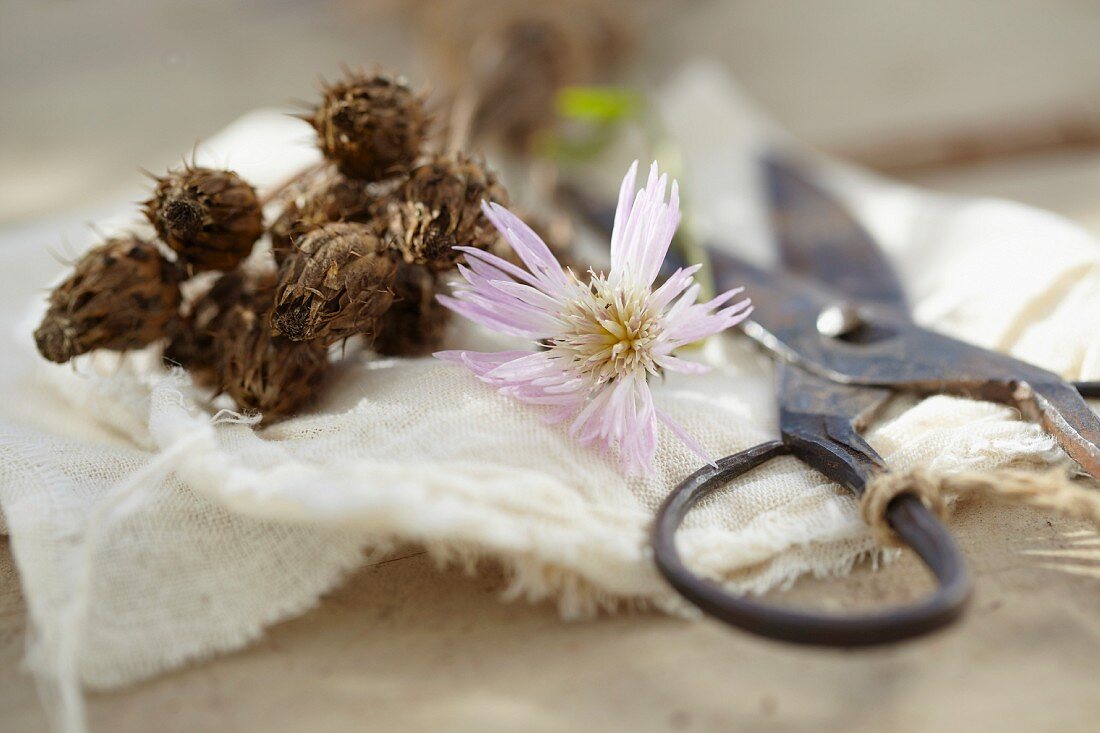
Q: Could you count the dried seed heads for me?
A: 9